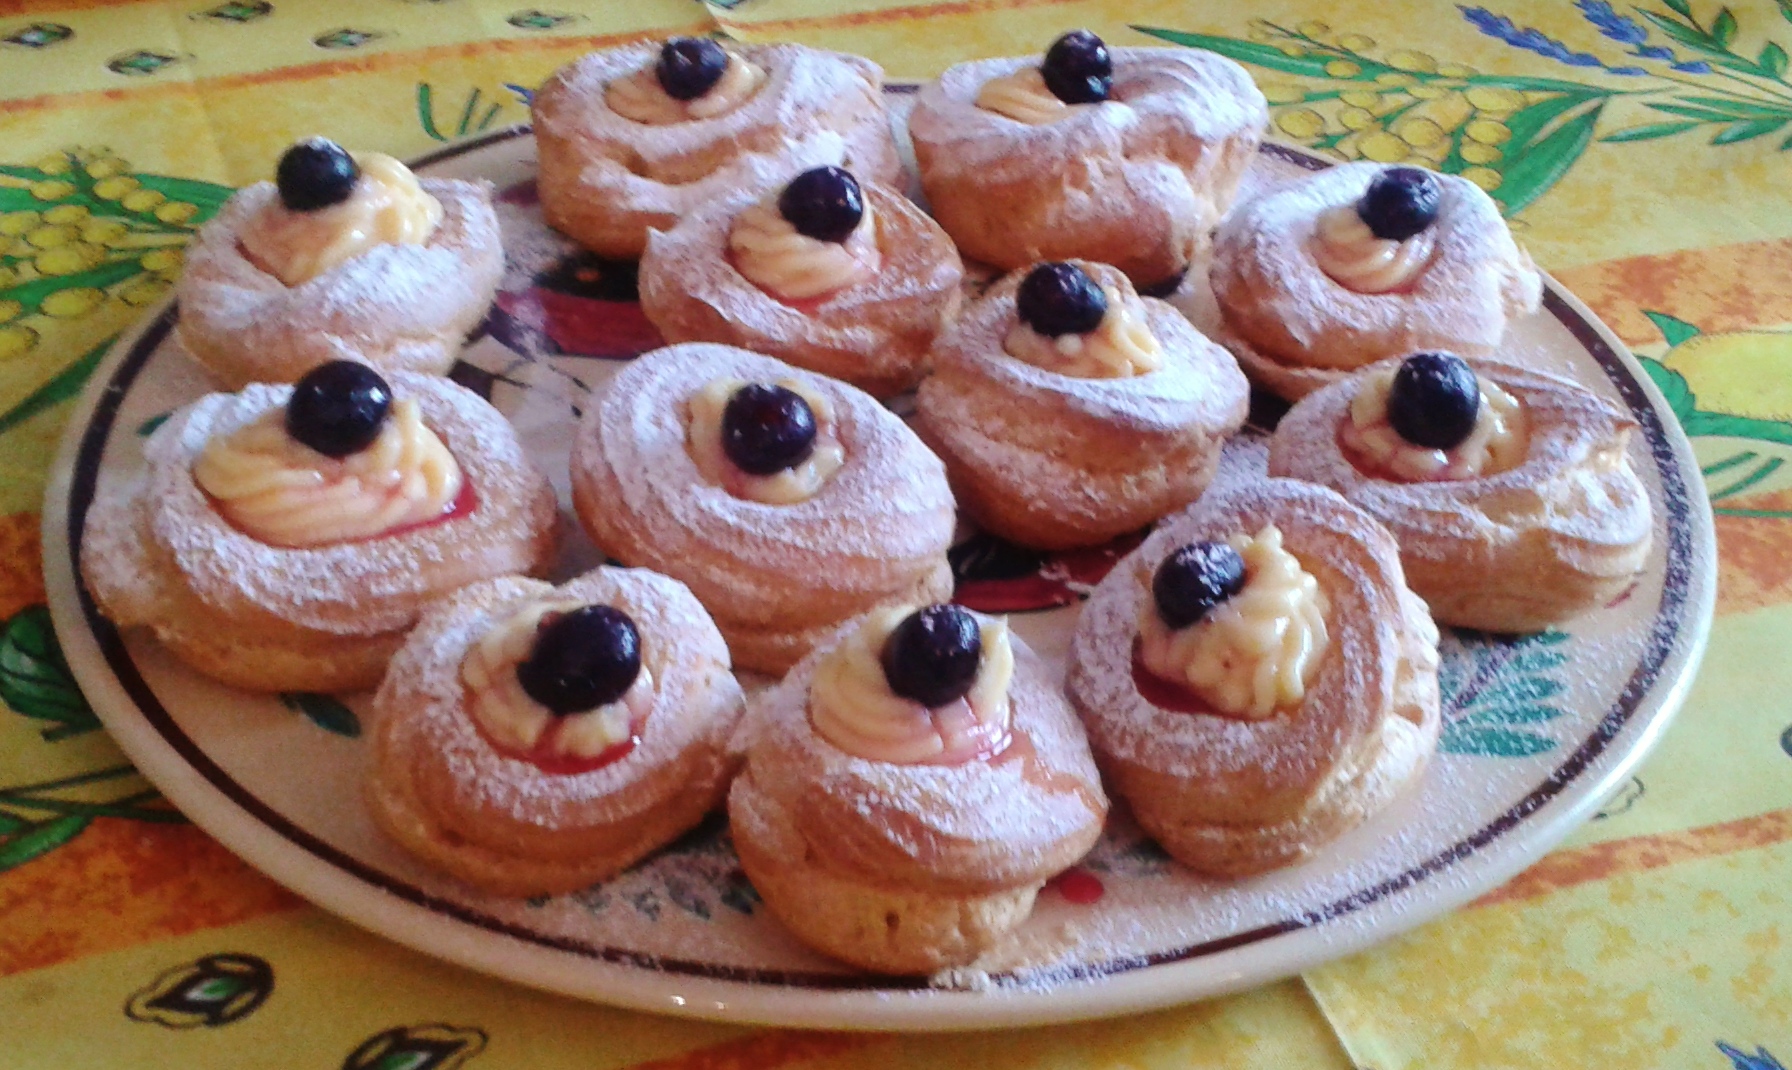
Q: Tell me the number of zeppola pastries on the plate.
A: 12